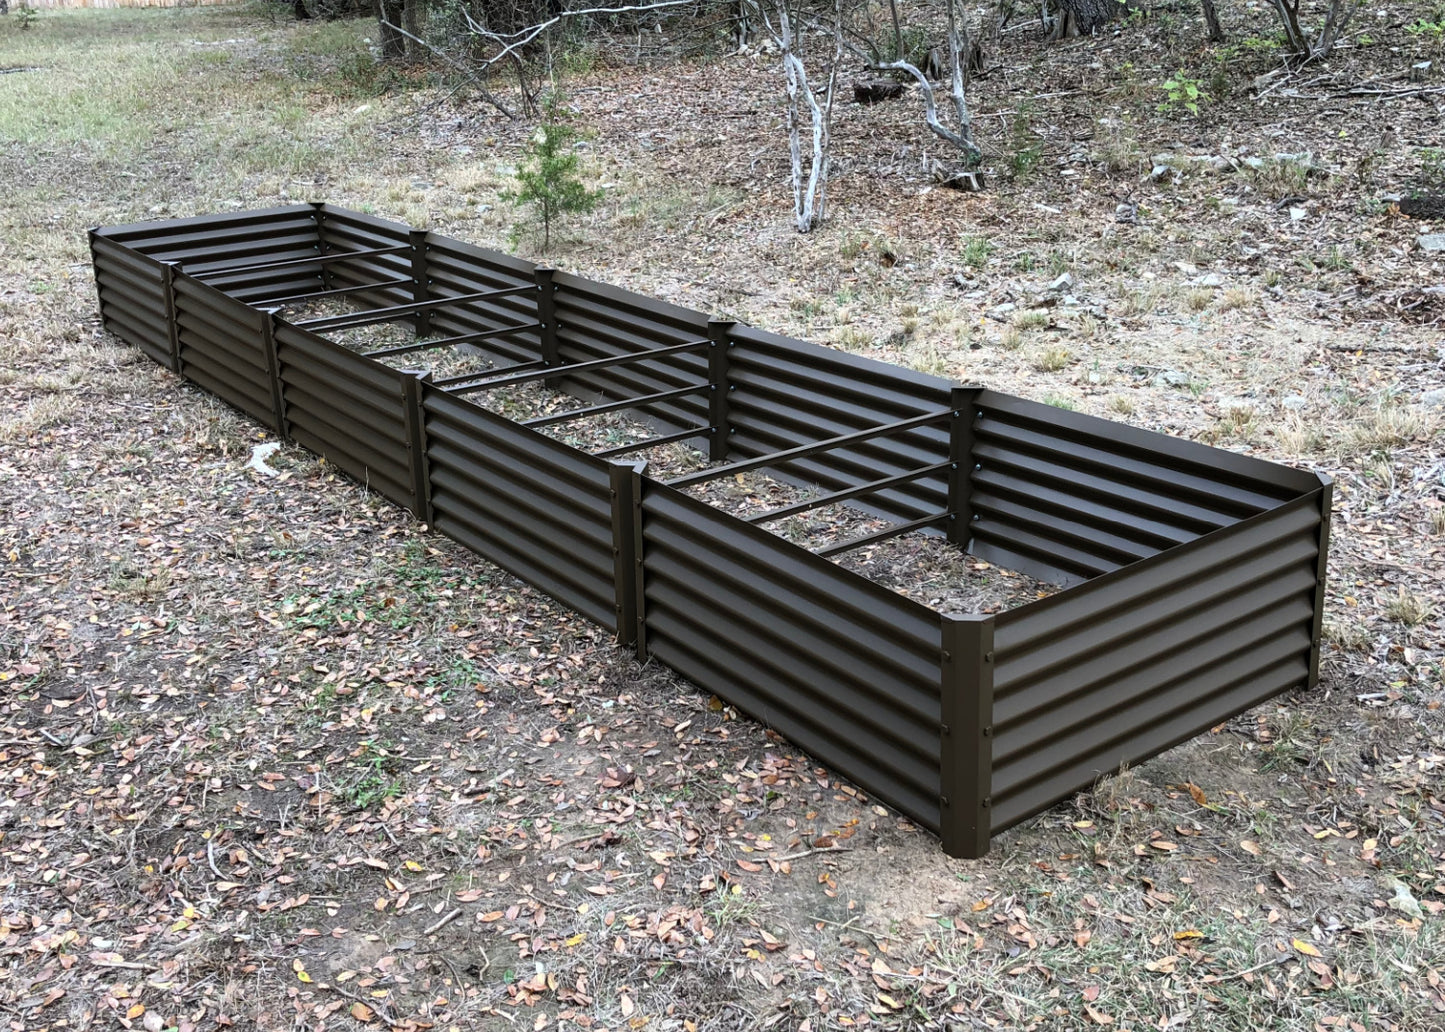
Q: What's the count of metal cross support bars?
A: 12